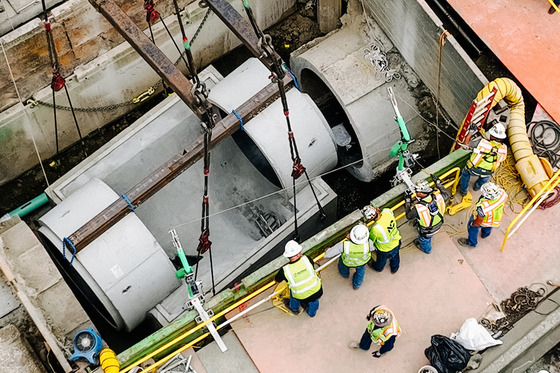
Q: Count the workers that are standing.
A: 7